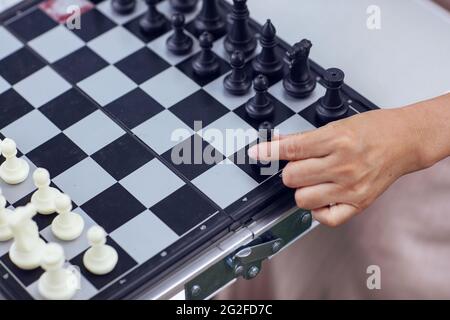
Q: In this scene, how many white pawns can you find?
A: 4